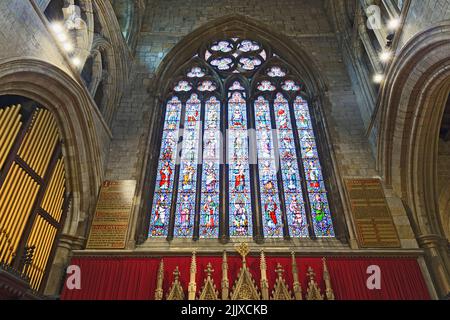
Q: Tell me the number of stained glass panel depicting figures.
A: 7